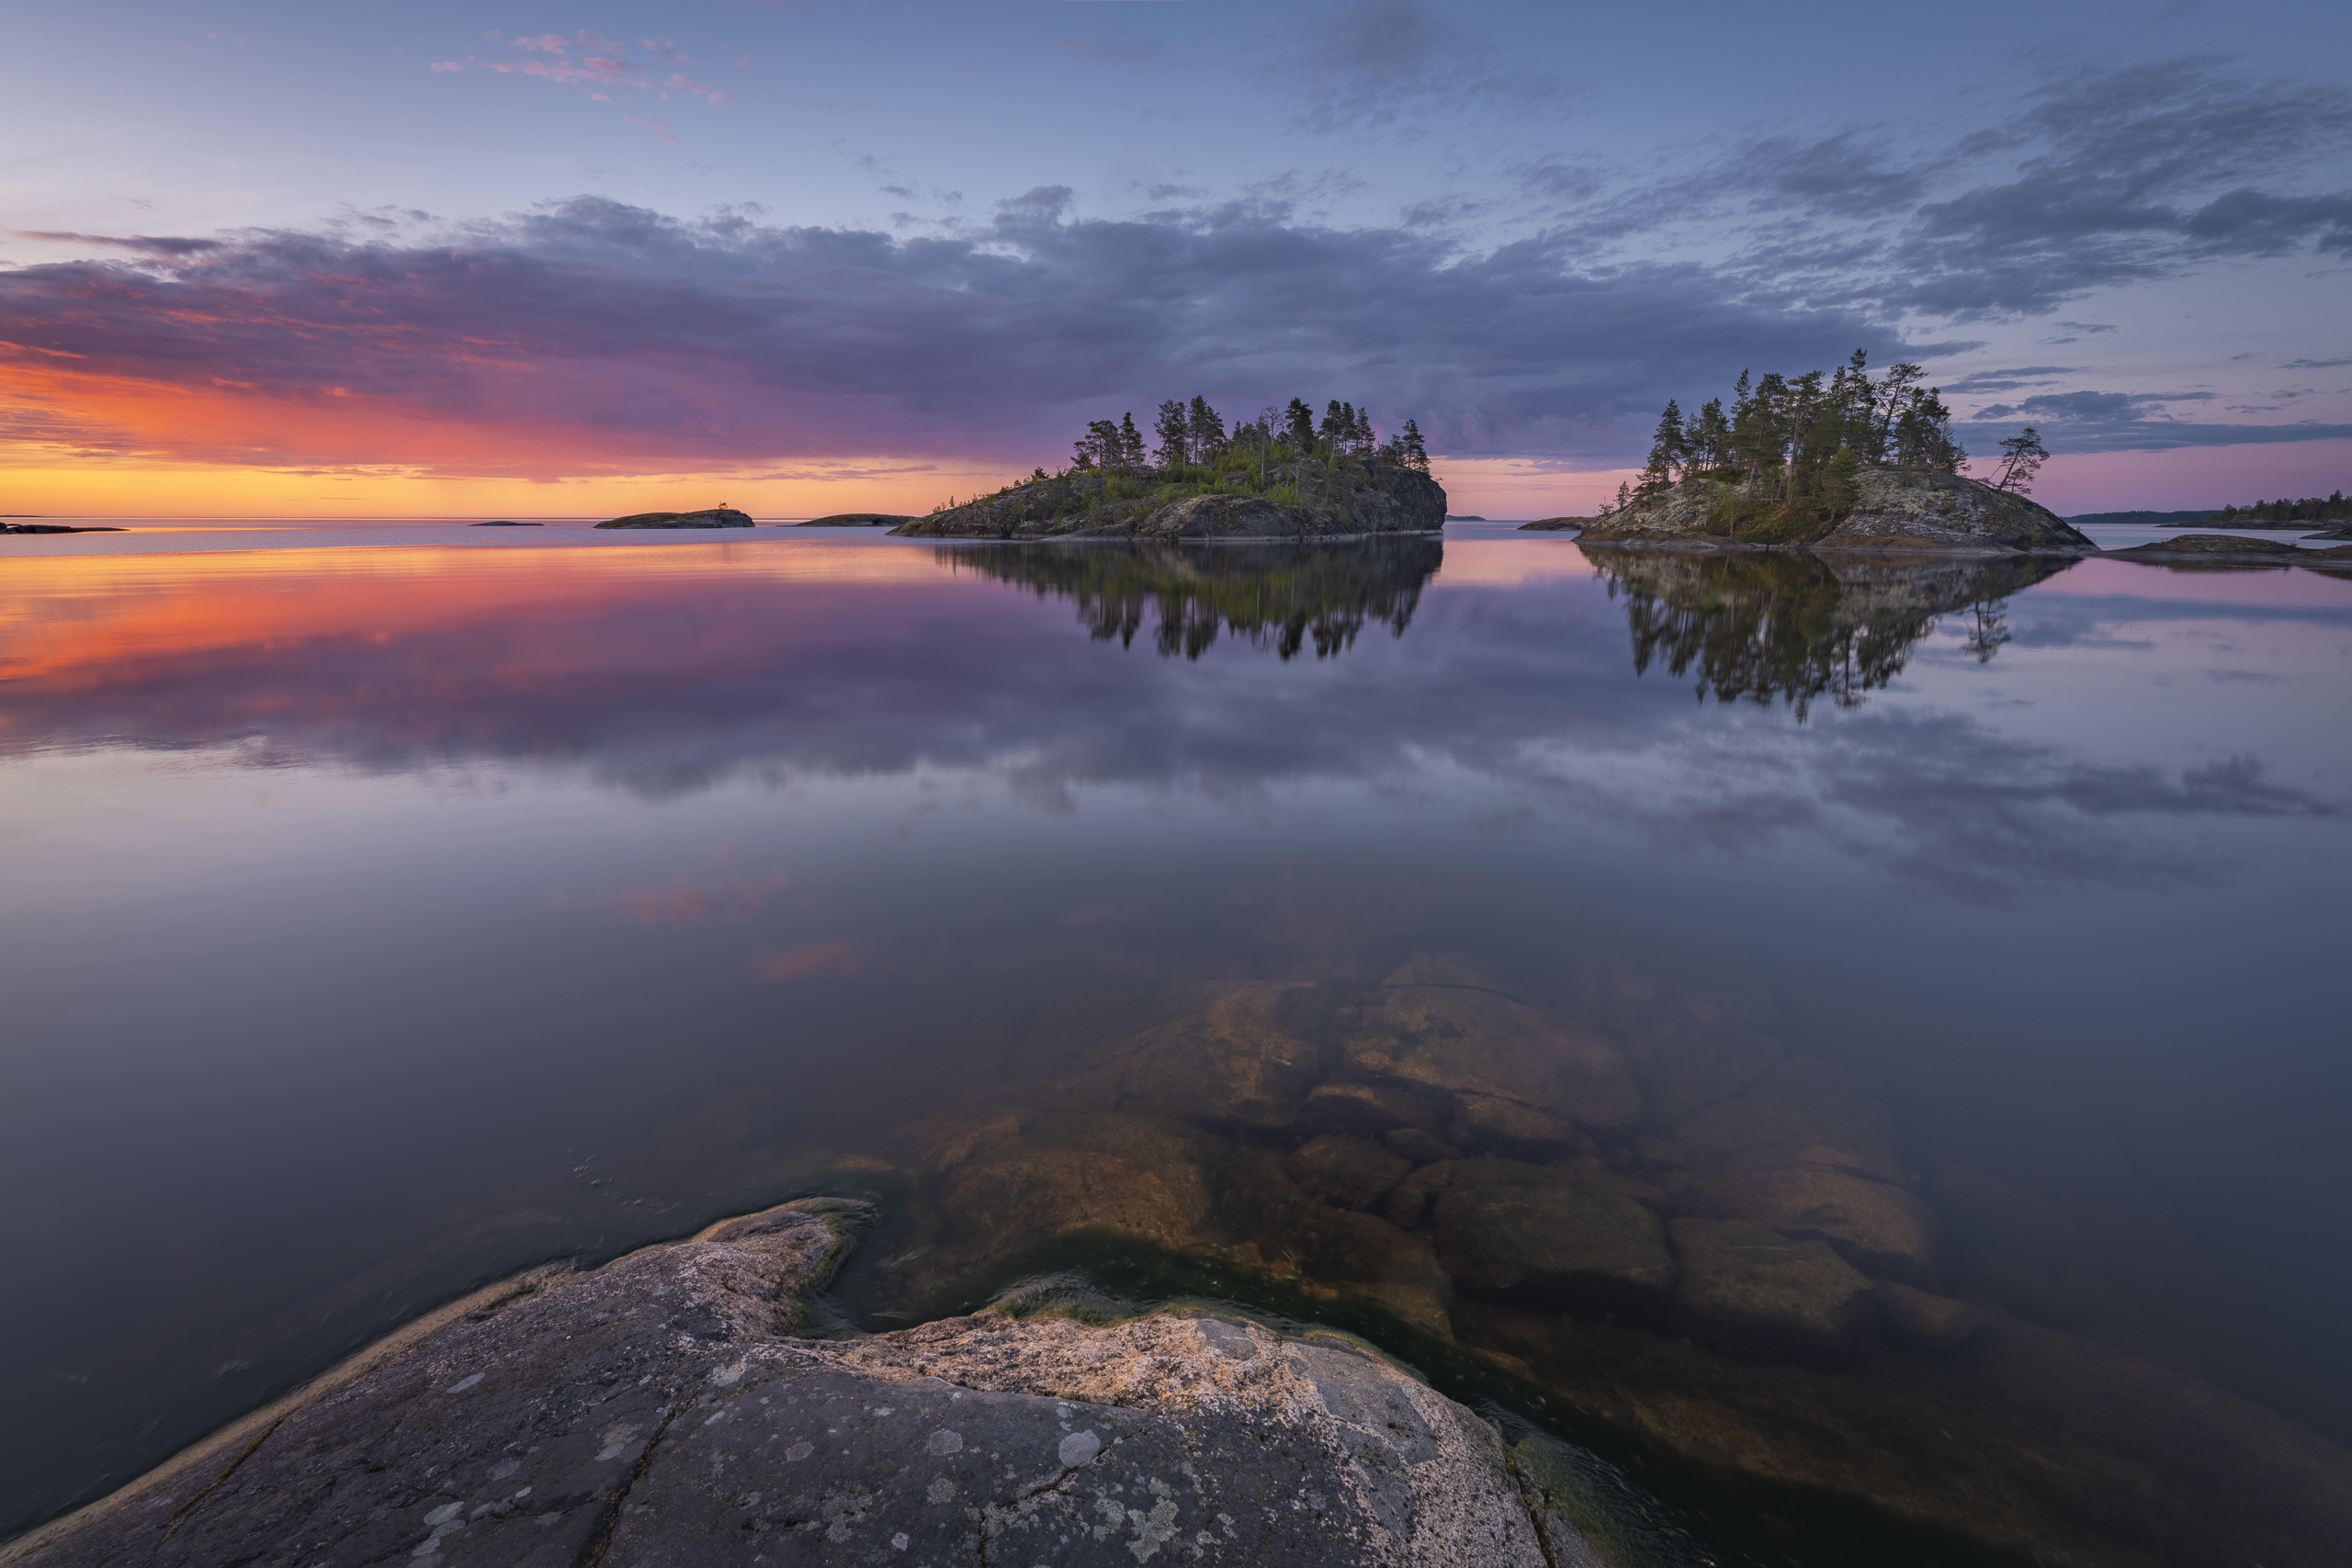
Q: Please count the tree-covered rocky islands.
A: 2